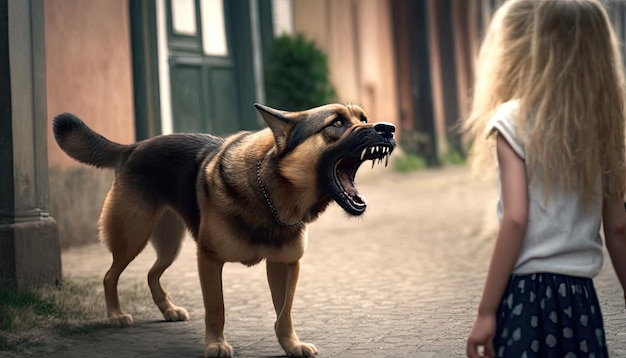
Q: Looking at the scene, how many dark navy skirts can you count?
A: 1